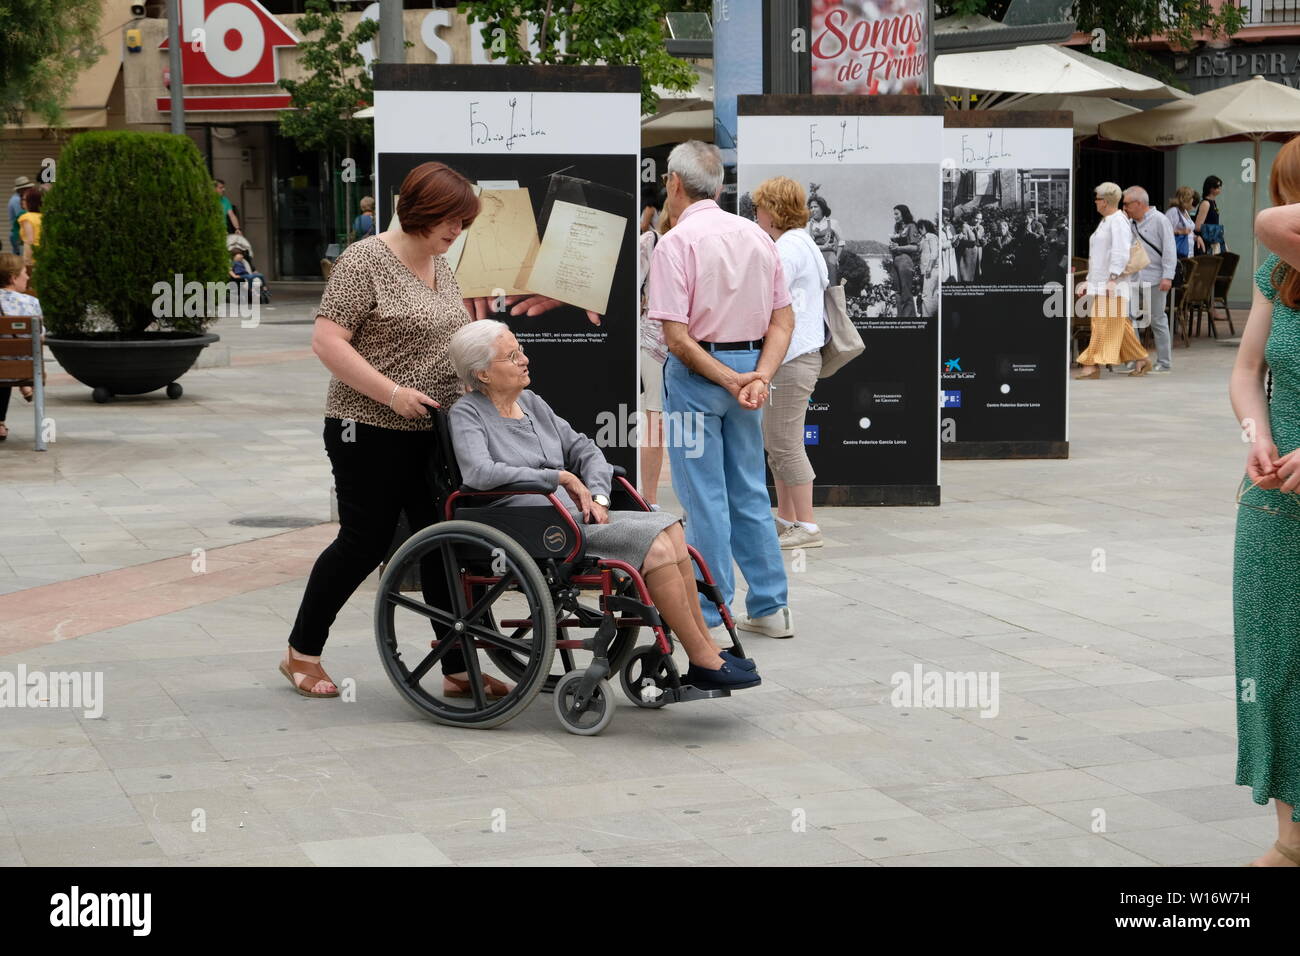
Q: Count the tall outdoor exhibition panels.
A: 3